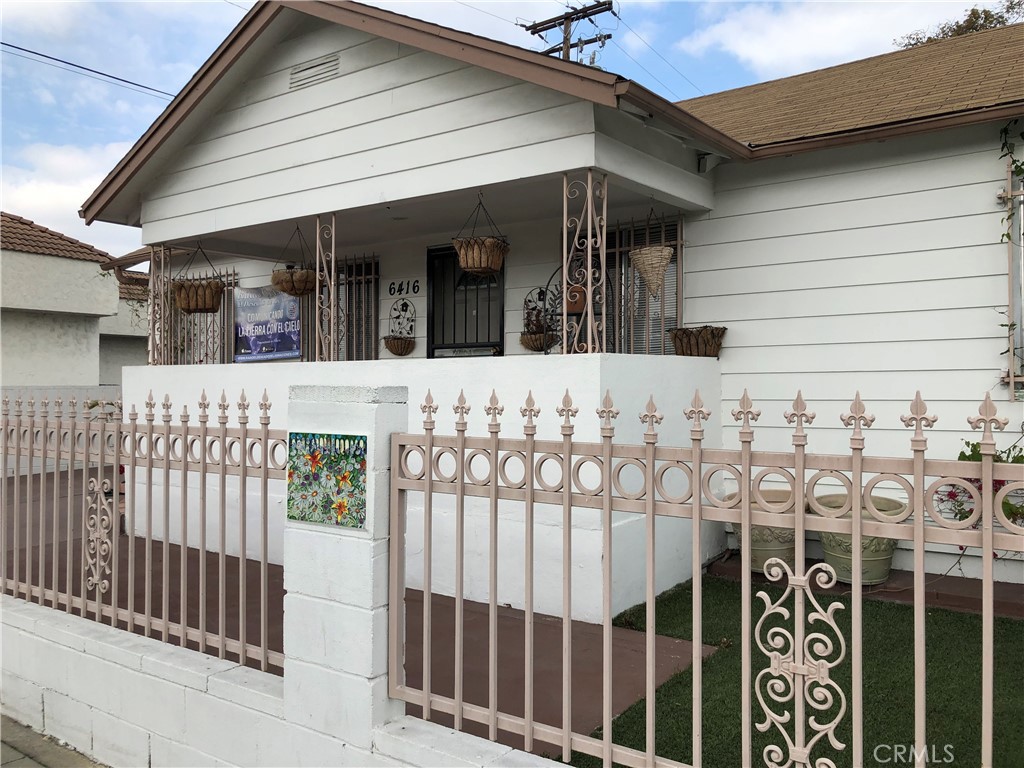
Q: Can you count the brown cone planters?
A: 1